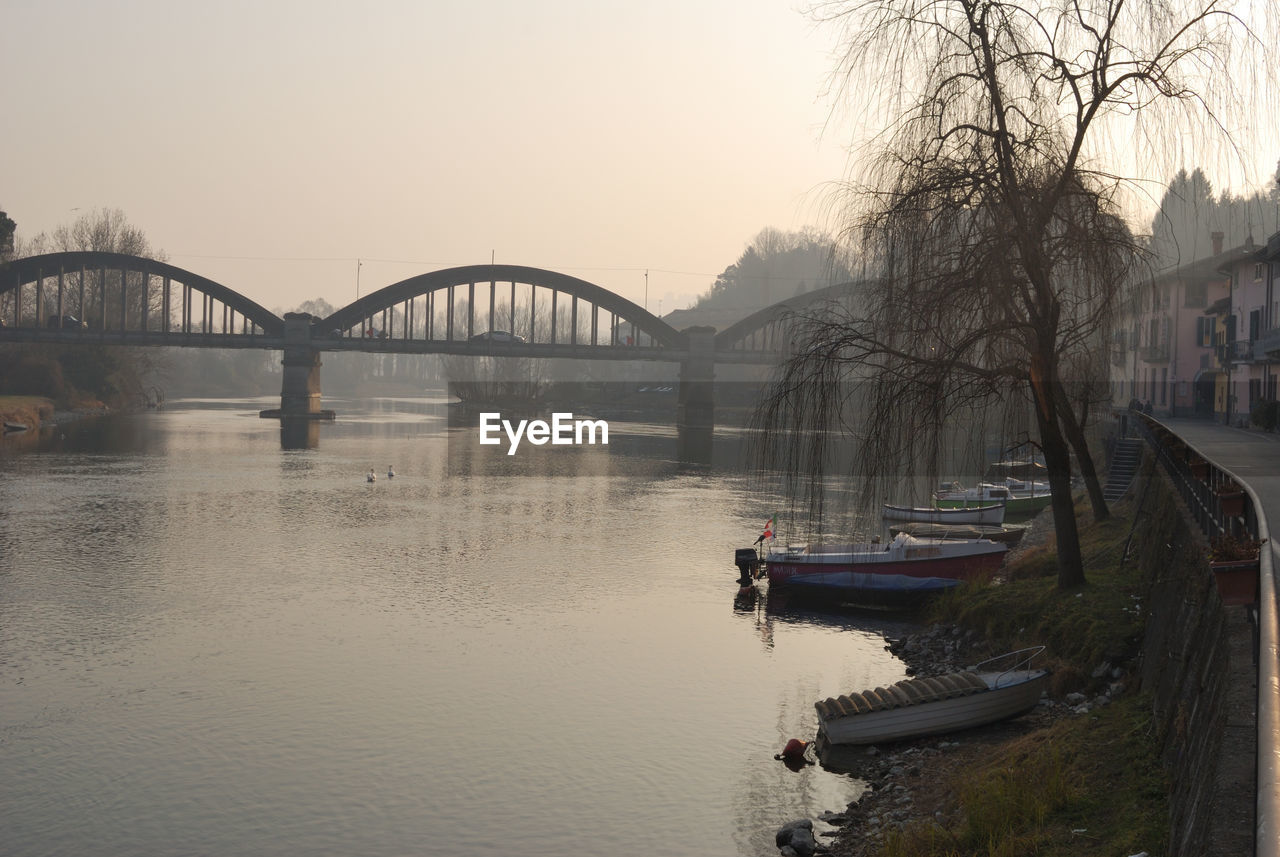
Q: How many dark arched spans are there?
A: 3